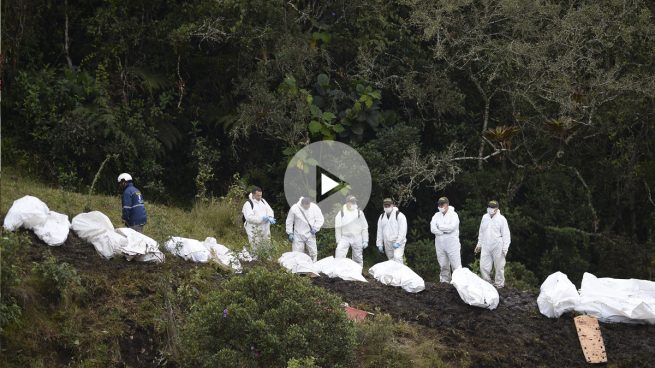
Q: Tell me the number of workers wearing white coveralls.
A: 6